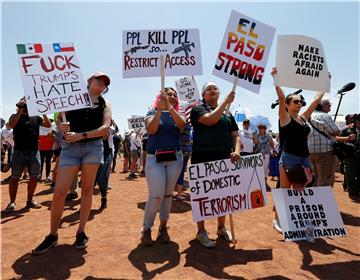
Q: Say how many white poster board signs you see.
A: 8